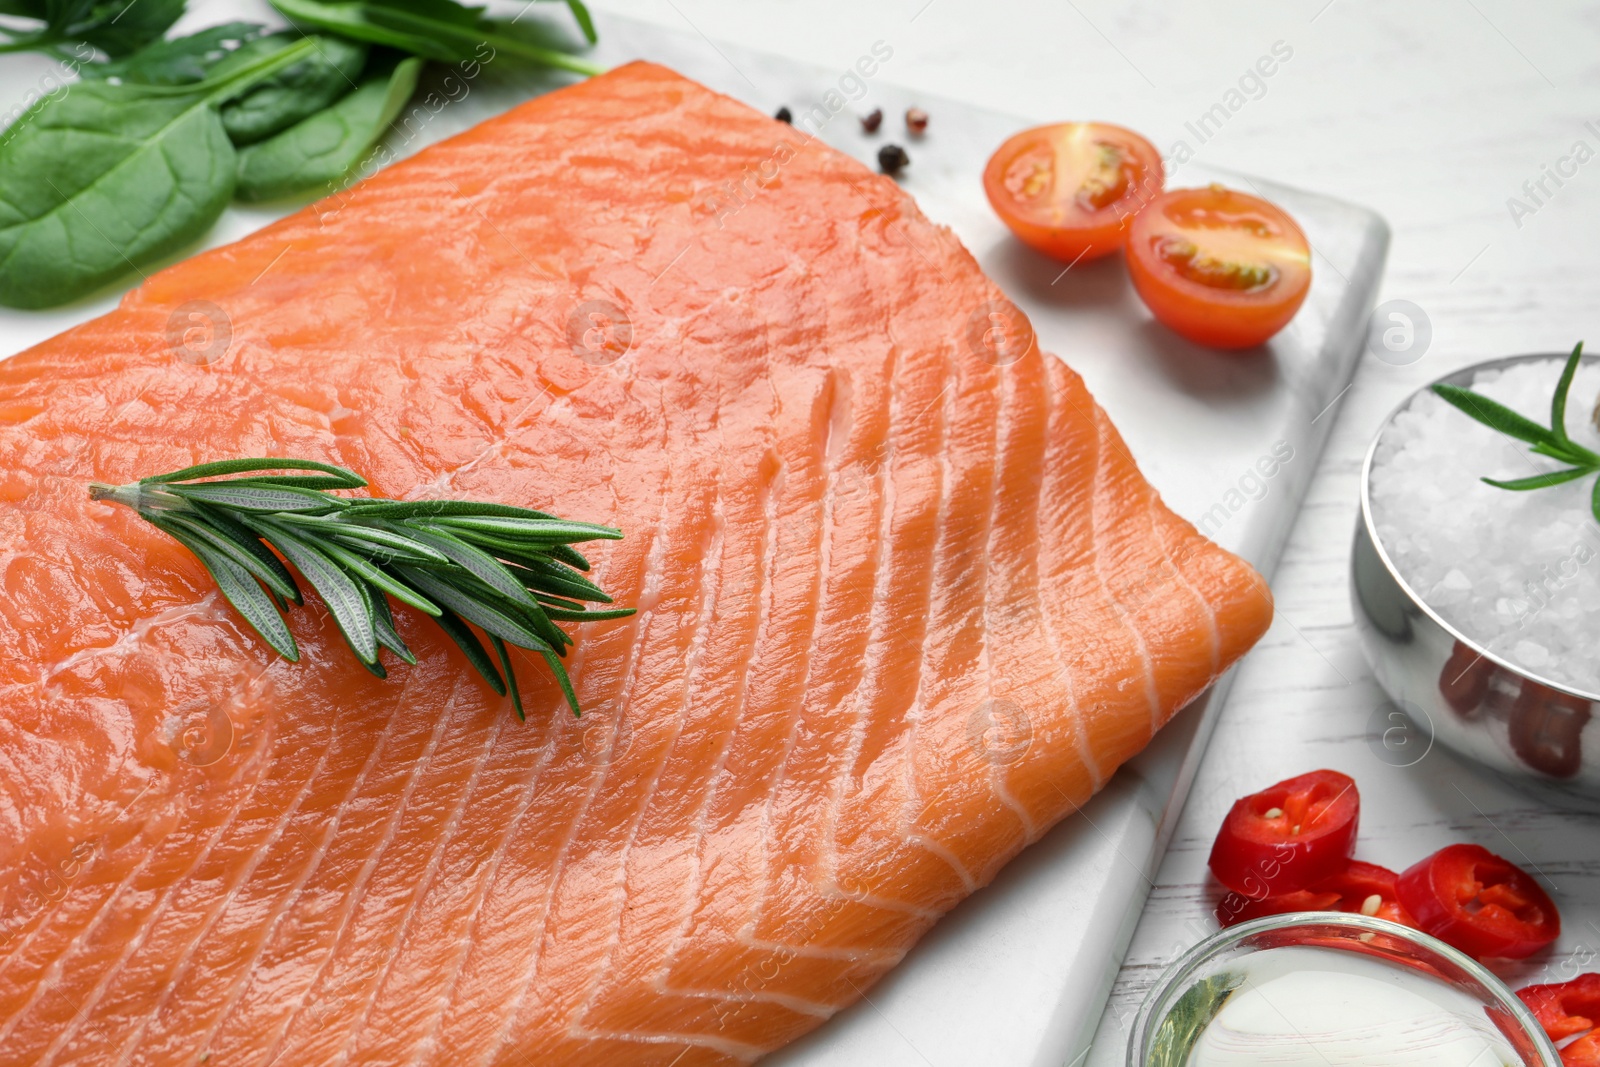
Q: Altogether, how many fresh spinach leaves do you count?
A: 4